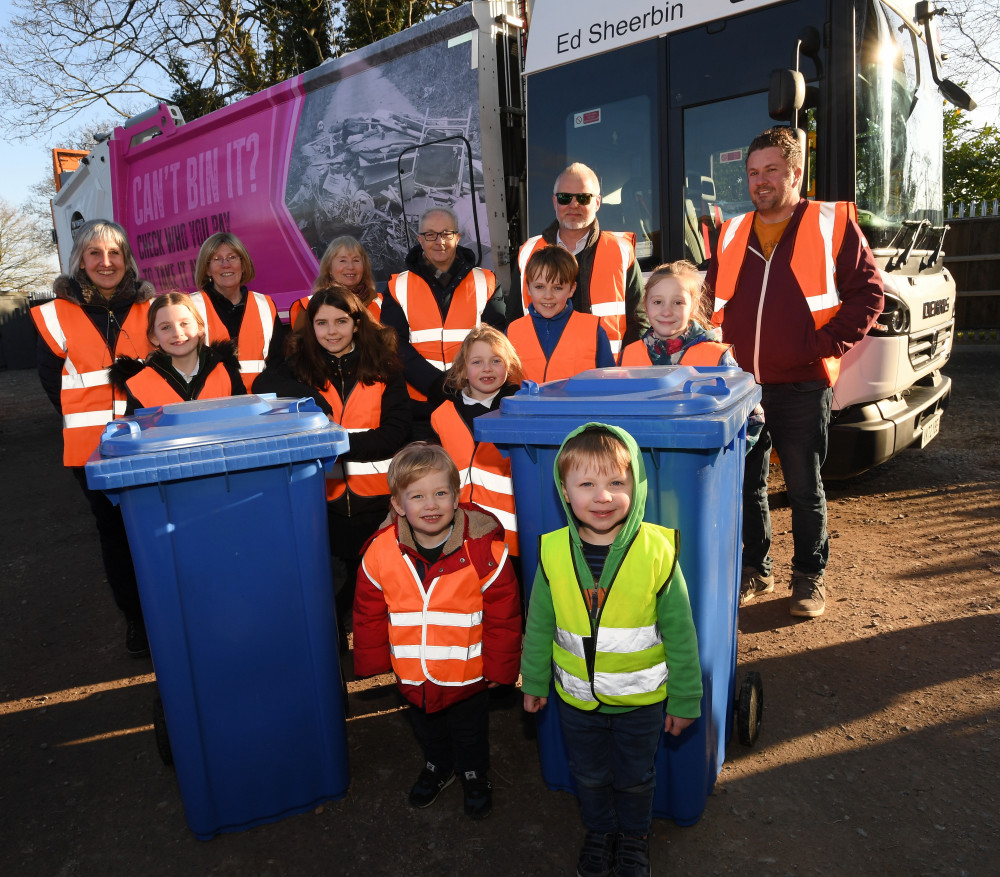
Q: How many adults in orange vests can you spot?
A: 6